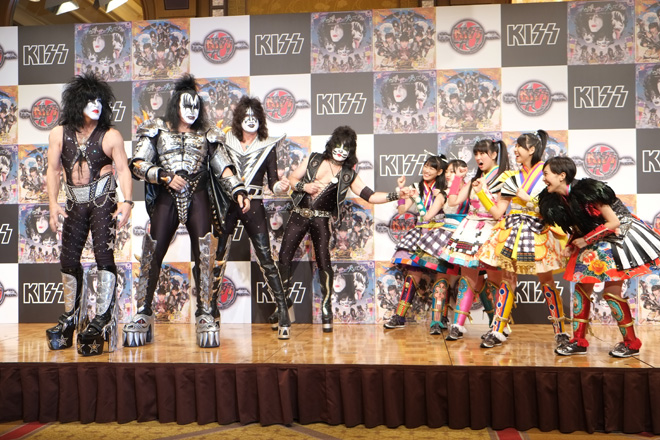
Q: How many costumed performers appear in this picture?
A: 9